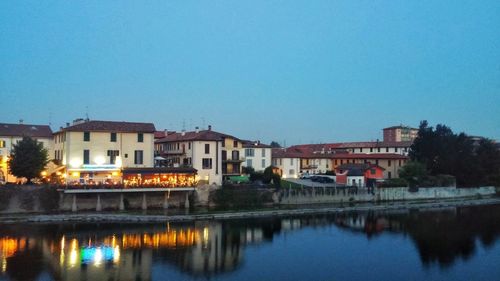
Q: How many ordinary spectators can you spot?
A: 0